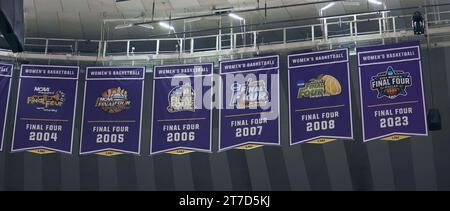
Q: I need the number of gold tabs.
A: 6